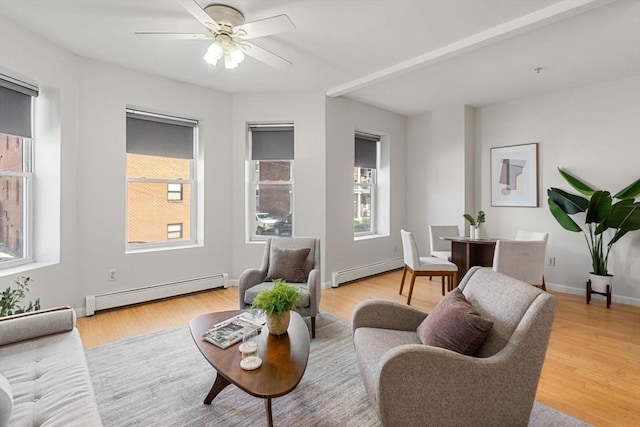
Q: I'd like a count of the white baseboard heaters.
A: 2